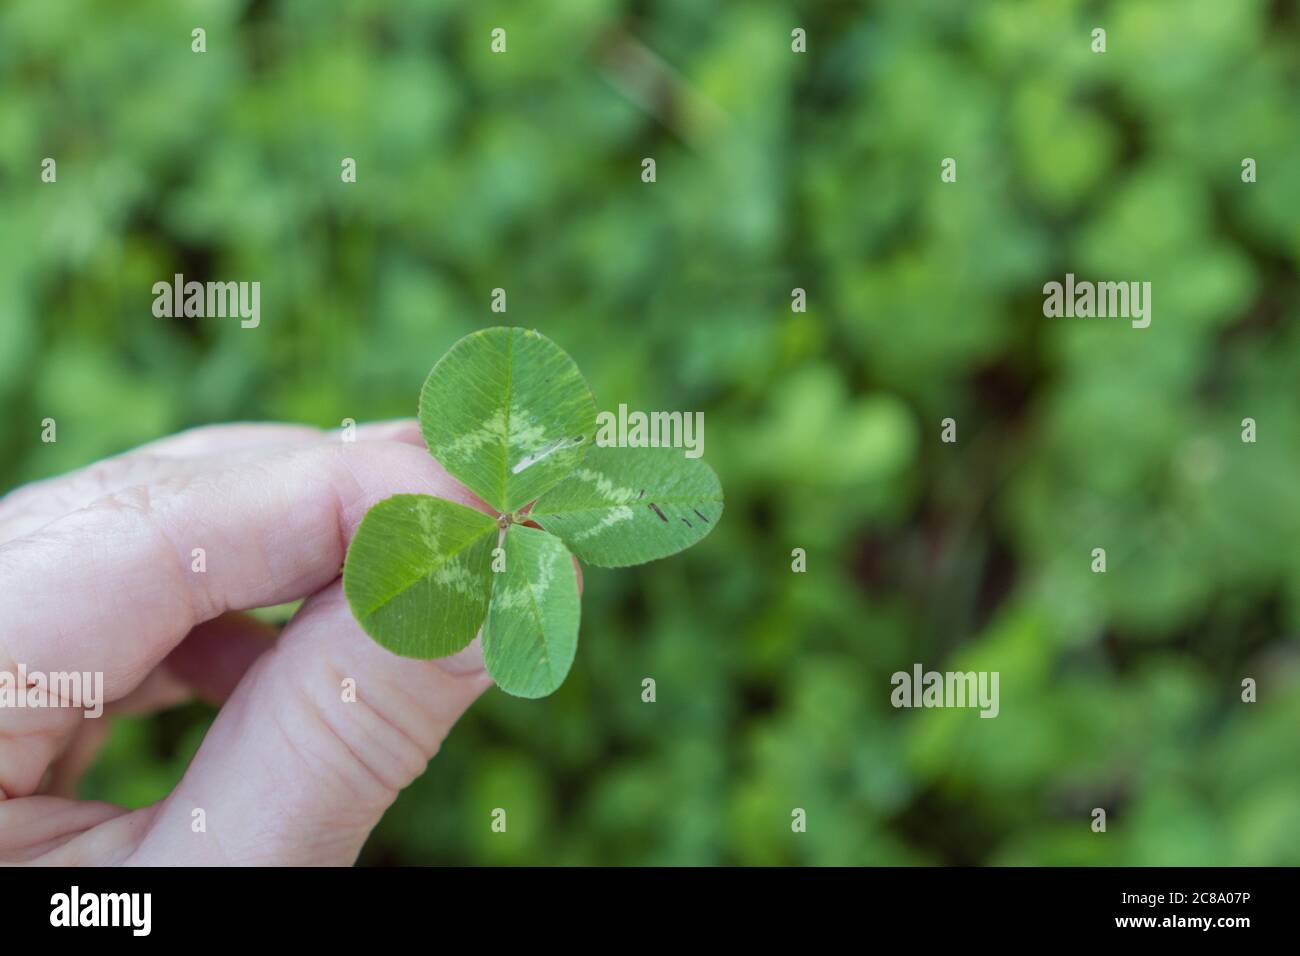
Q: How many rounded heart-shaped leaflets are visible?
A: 4